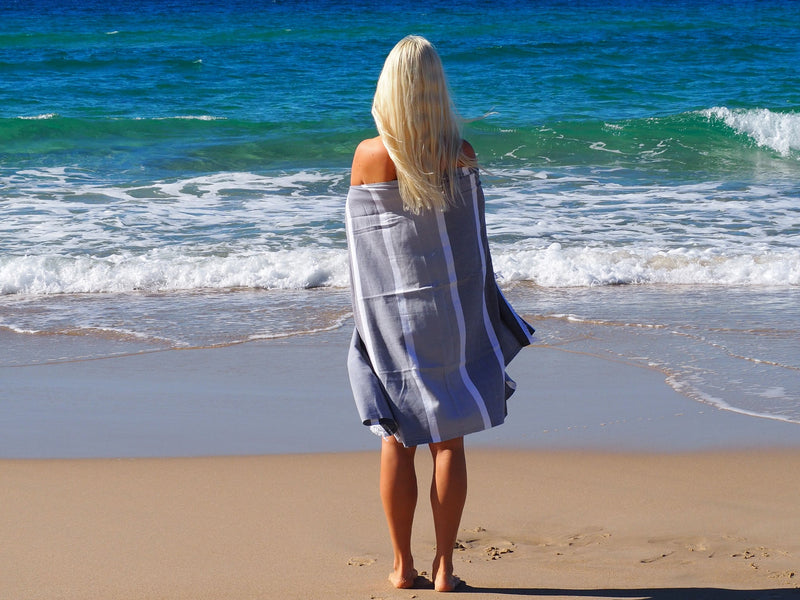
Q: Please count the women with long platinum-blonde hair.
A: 1